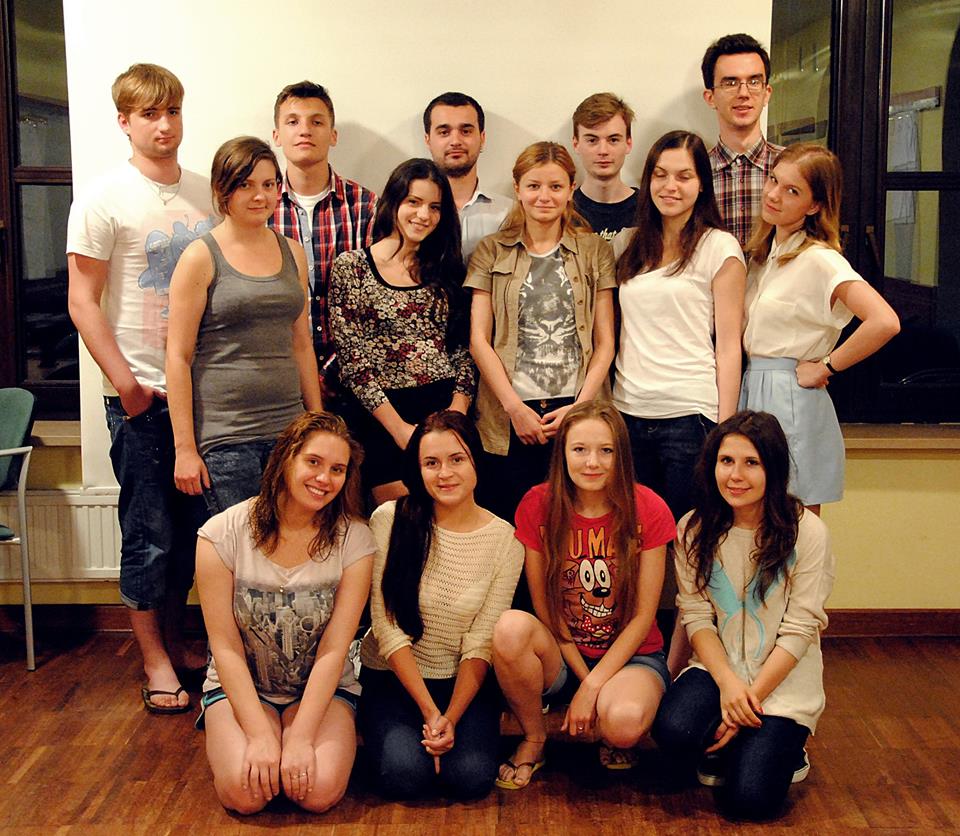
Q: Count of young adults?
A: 14